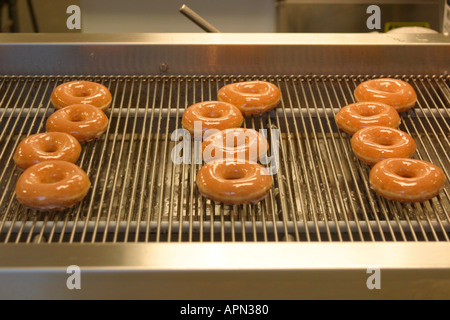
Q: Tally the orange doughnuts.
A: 12